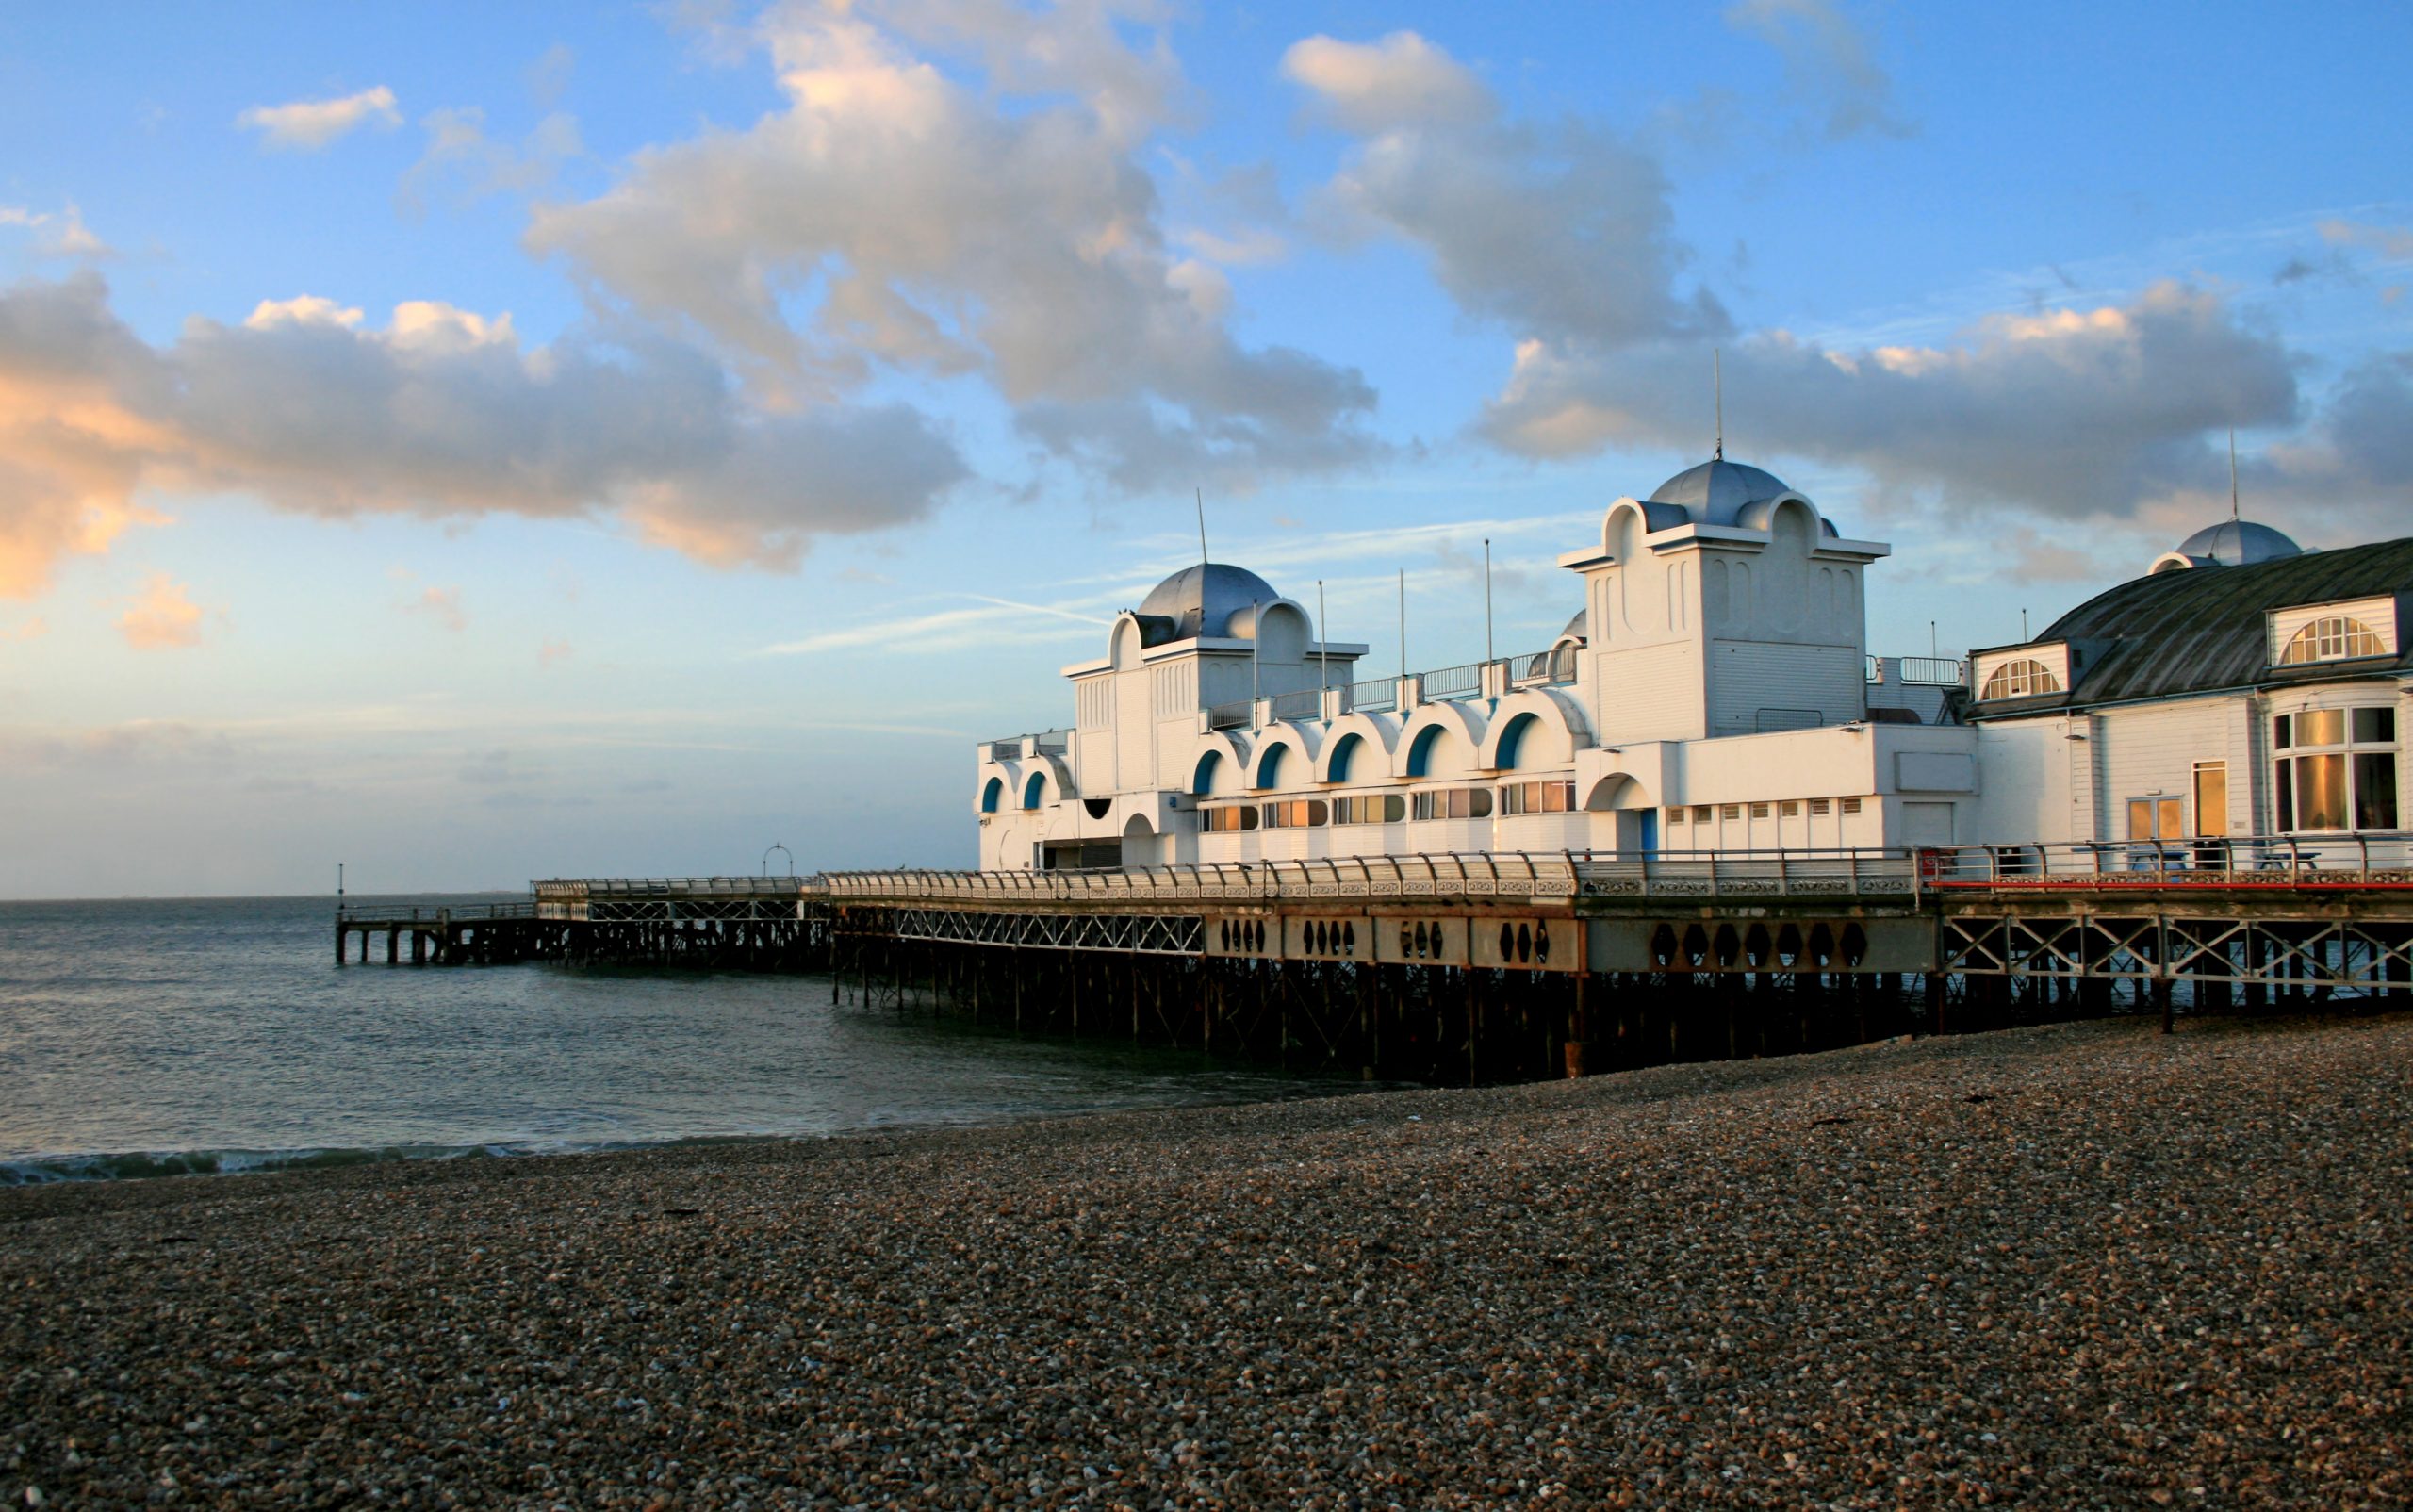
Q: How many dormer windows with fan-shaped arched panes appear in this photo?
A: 2